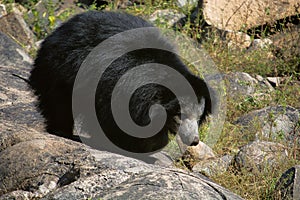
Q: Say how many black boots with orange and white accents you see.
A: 0